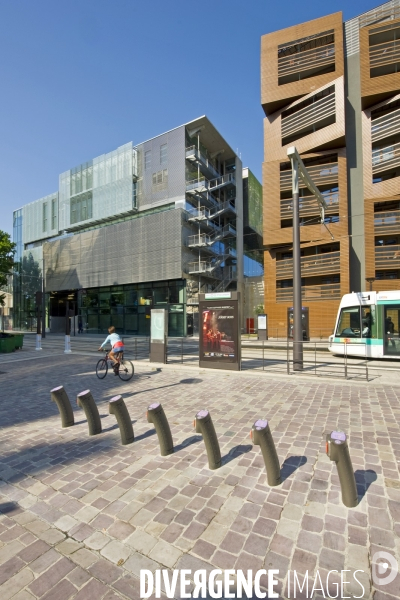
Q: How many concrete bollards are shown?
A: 7